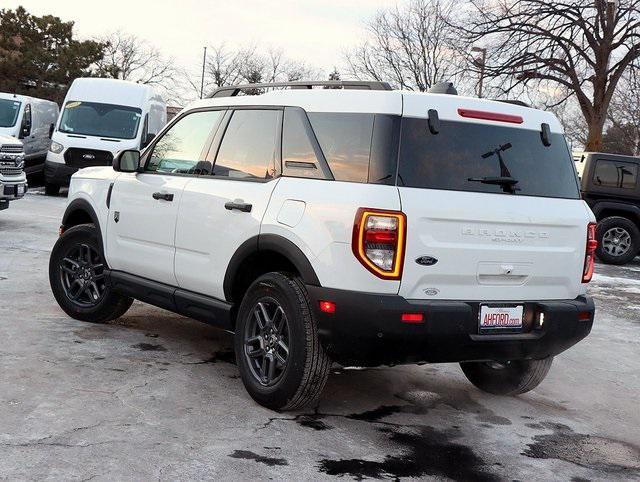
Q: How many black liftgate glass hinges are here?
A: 2